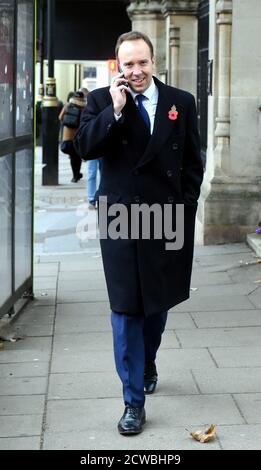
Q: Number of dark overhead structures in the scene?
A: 1